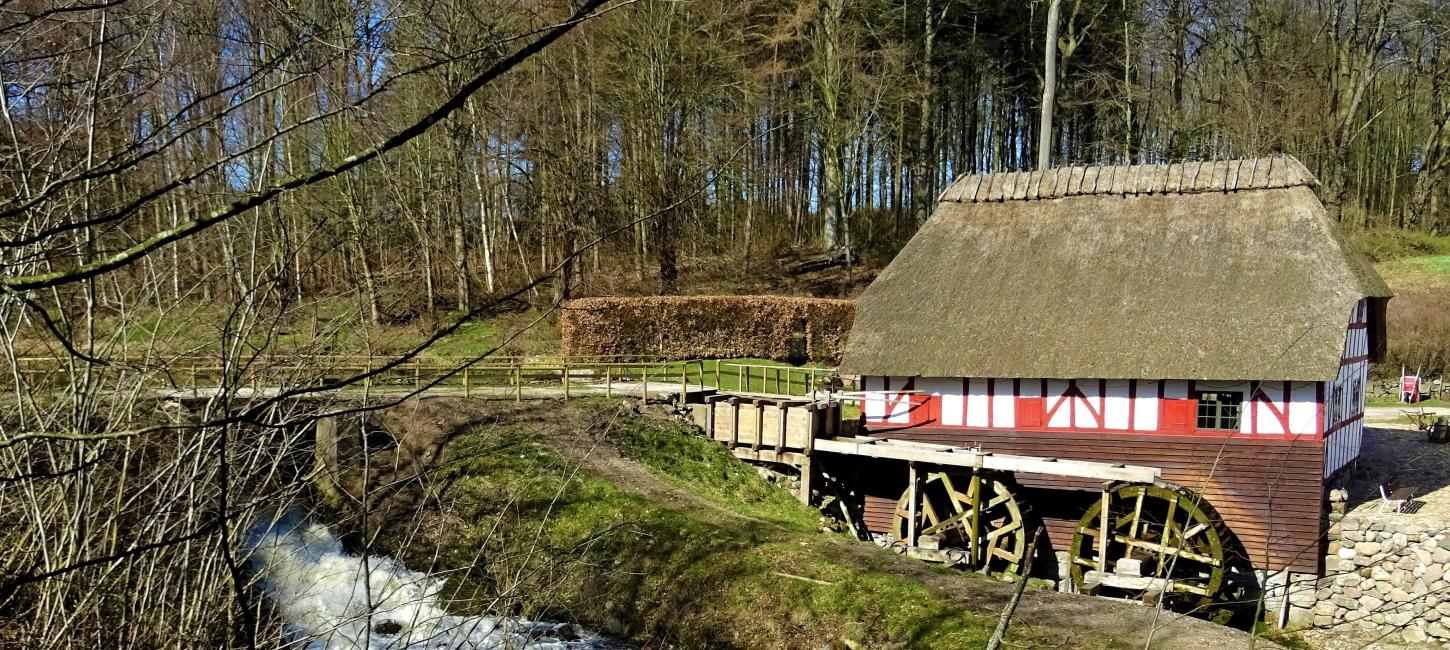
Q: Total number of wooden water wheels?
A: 2